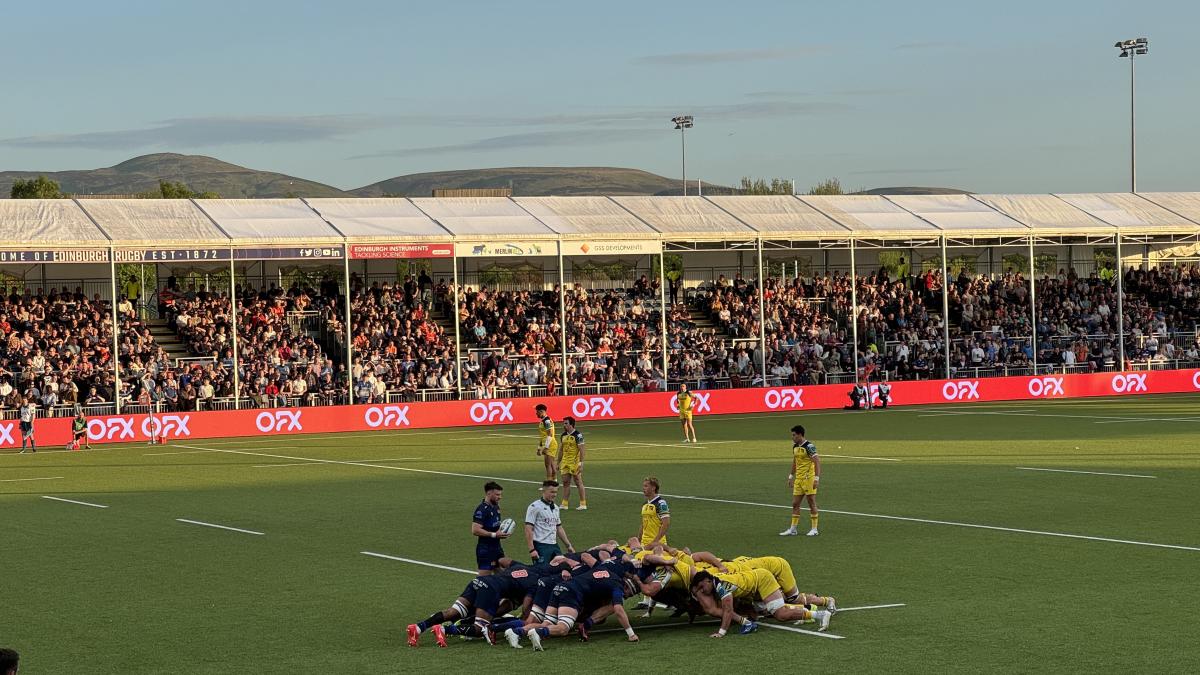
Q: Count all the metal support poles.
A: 11